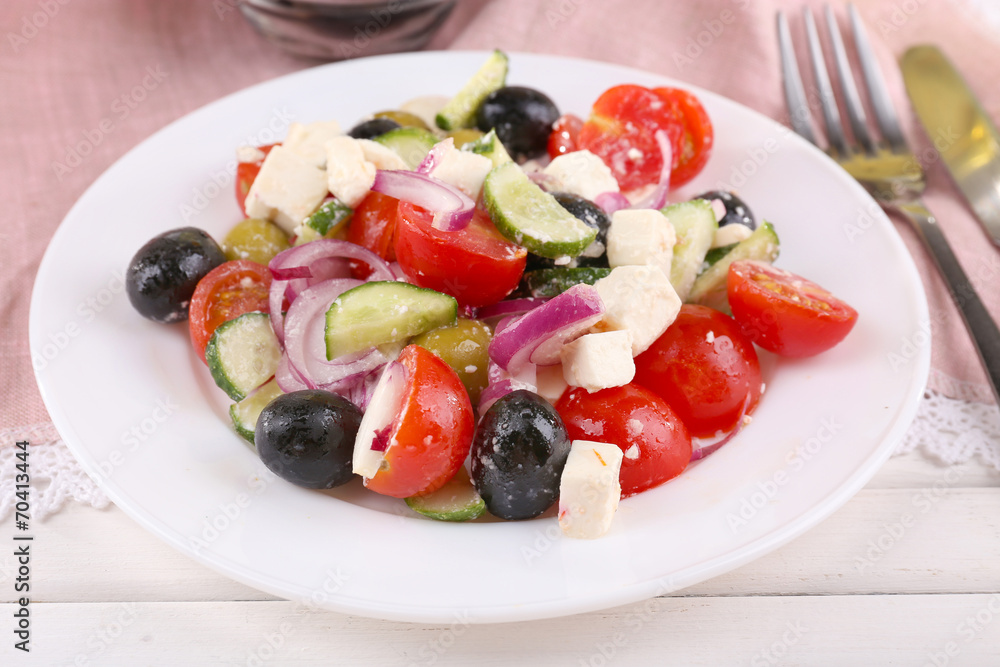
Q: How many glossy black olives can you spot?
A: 7